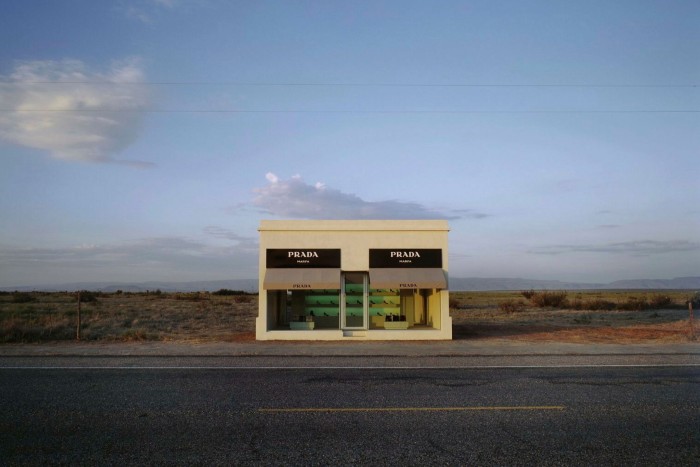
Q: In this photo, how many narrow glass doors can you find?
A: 1